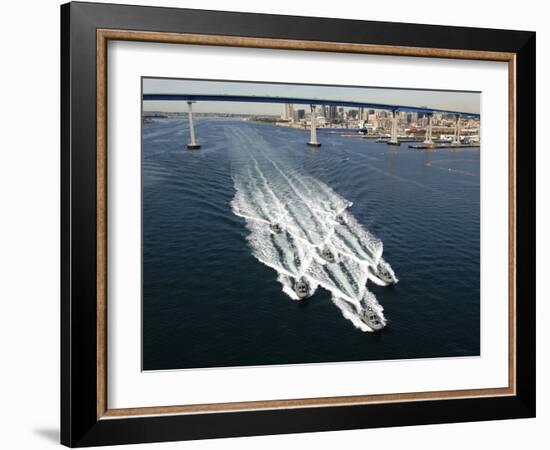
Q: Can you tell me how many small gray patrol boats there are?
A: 6